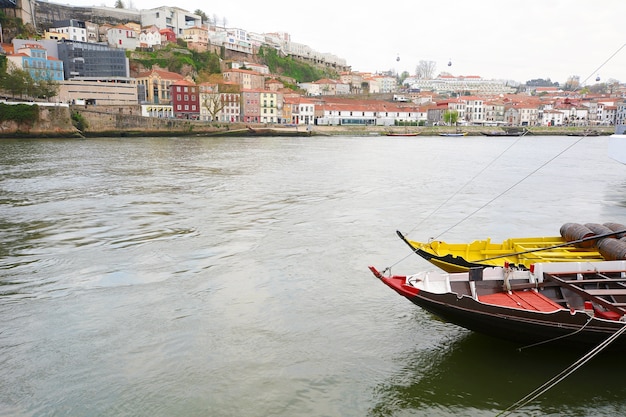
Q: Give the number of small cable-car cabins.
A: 3